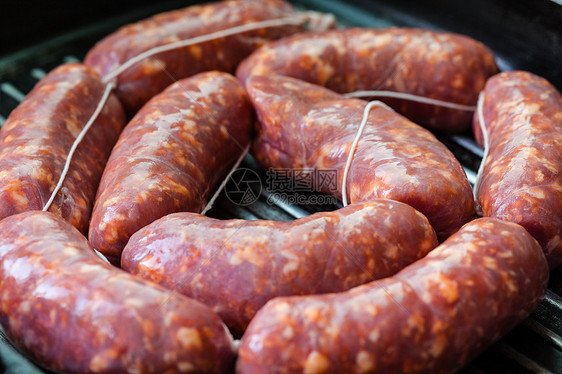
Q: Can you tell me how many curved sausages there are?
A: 9